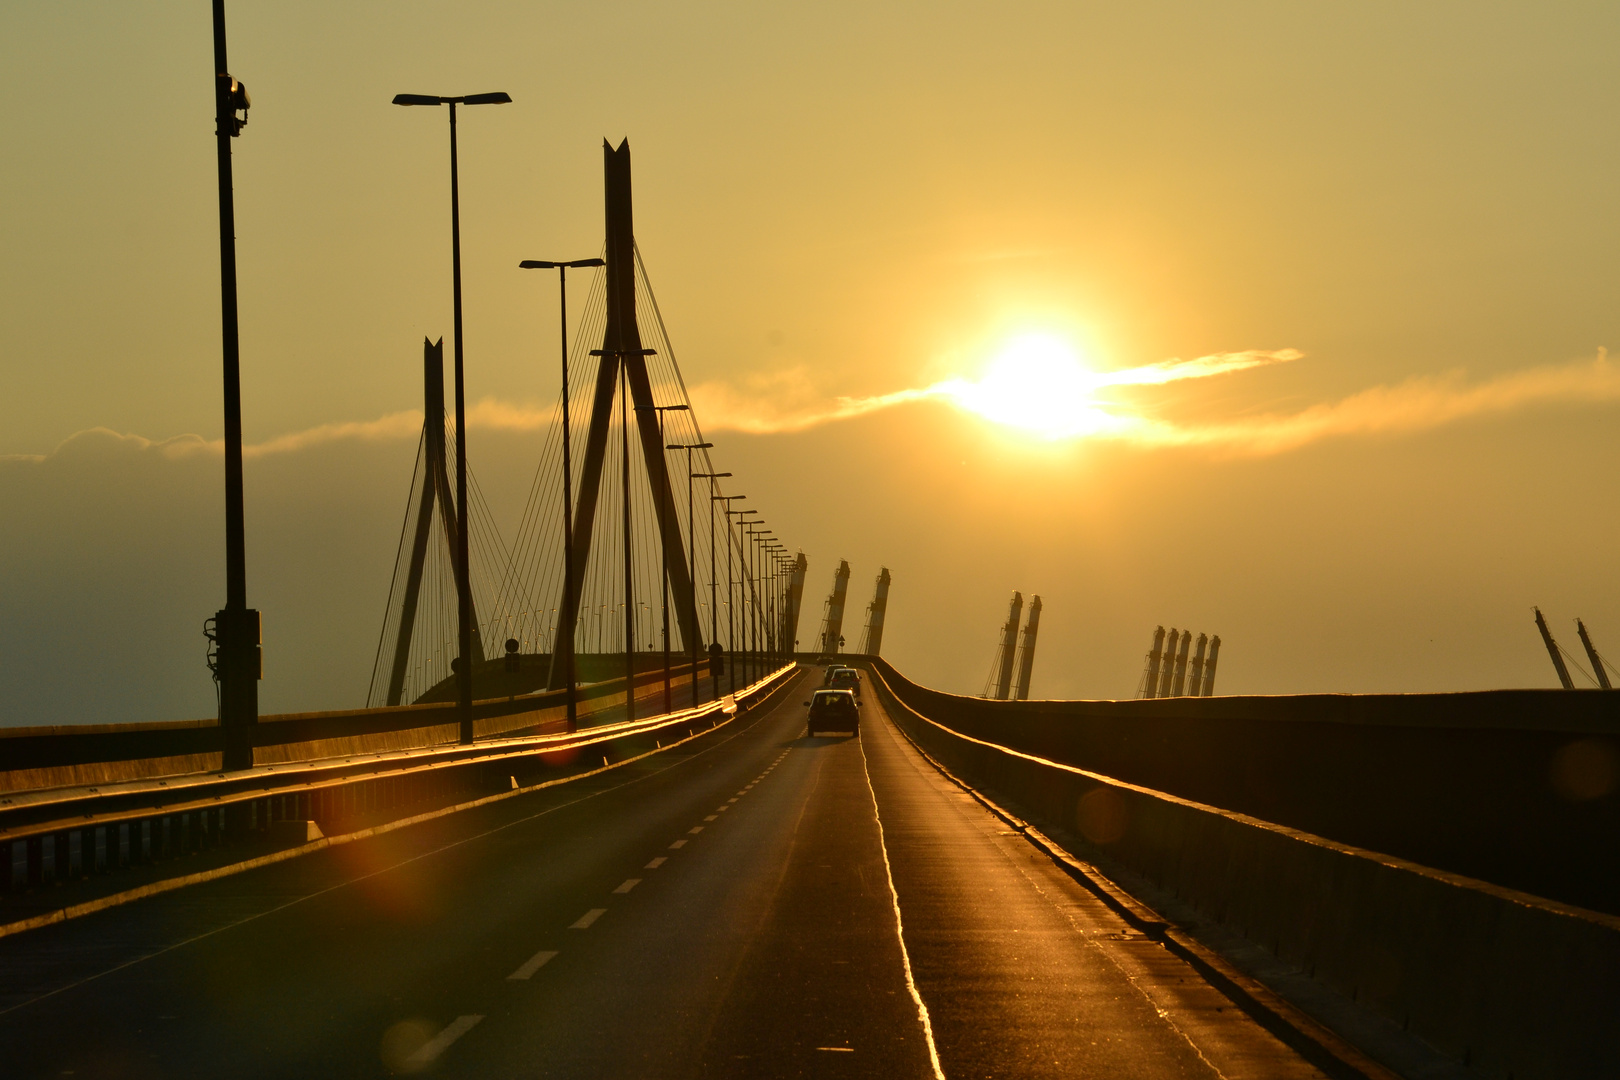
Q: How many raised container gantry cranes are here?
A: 12